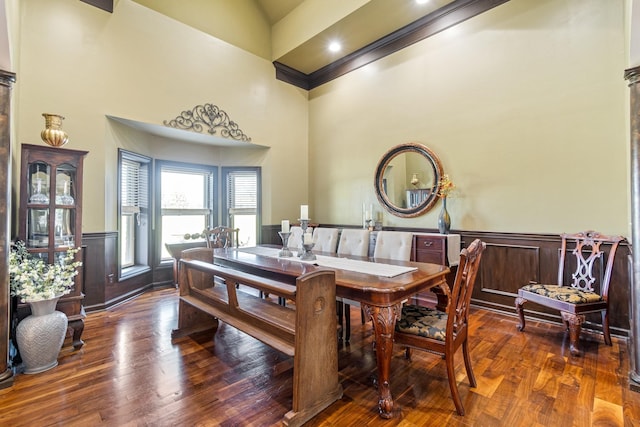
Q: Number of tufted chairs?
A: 4